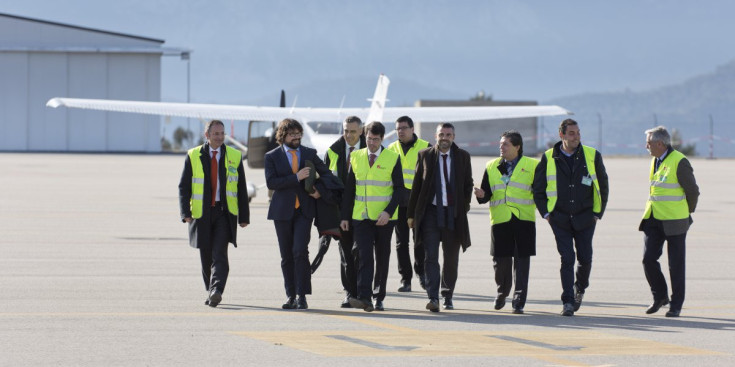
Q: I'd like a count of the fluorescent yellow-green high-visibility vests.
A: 7